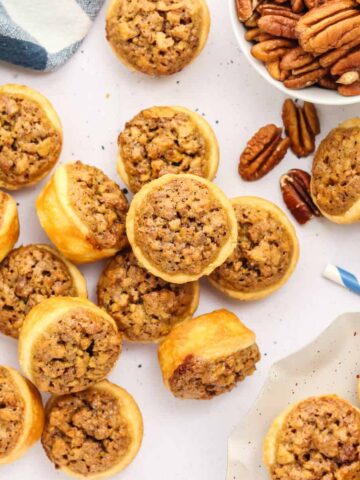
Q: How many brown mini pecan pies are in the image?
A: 15